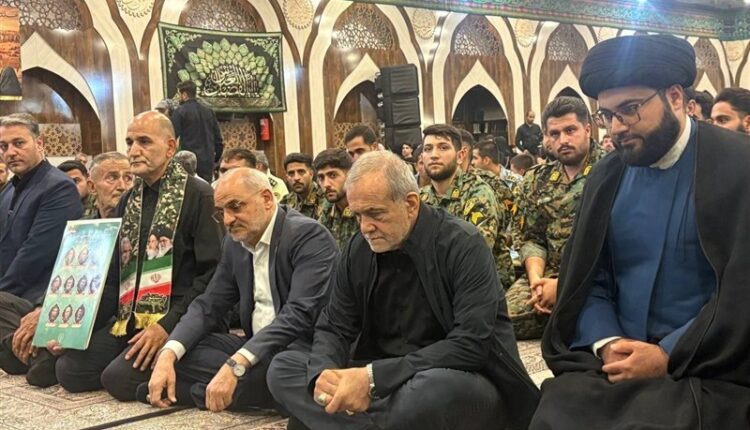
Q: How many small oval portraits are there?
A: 10